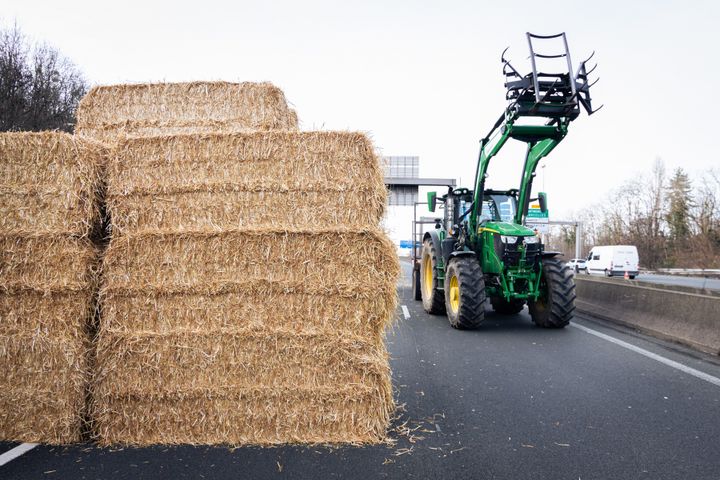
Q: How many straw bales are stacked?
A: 7